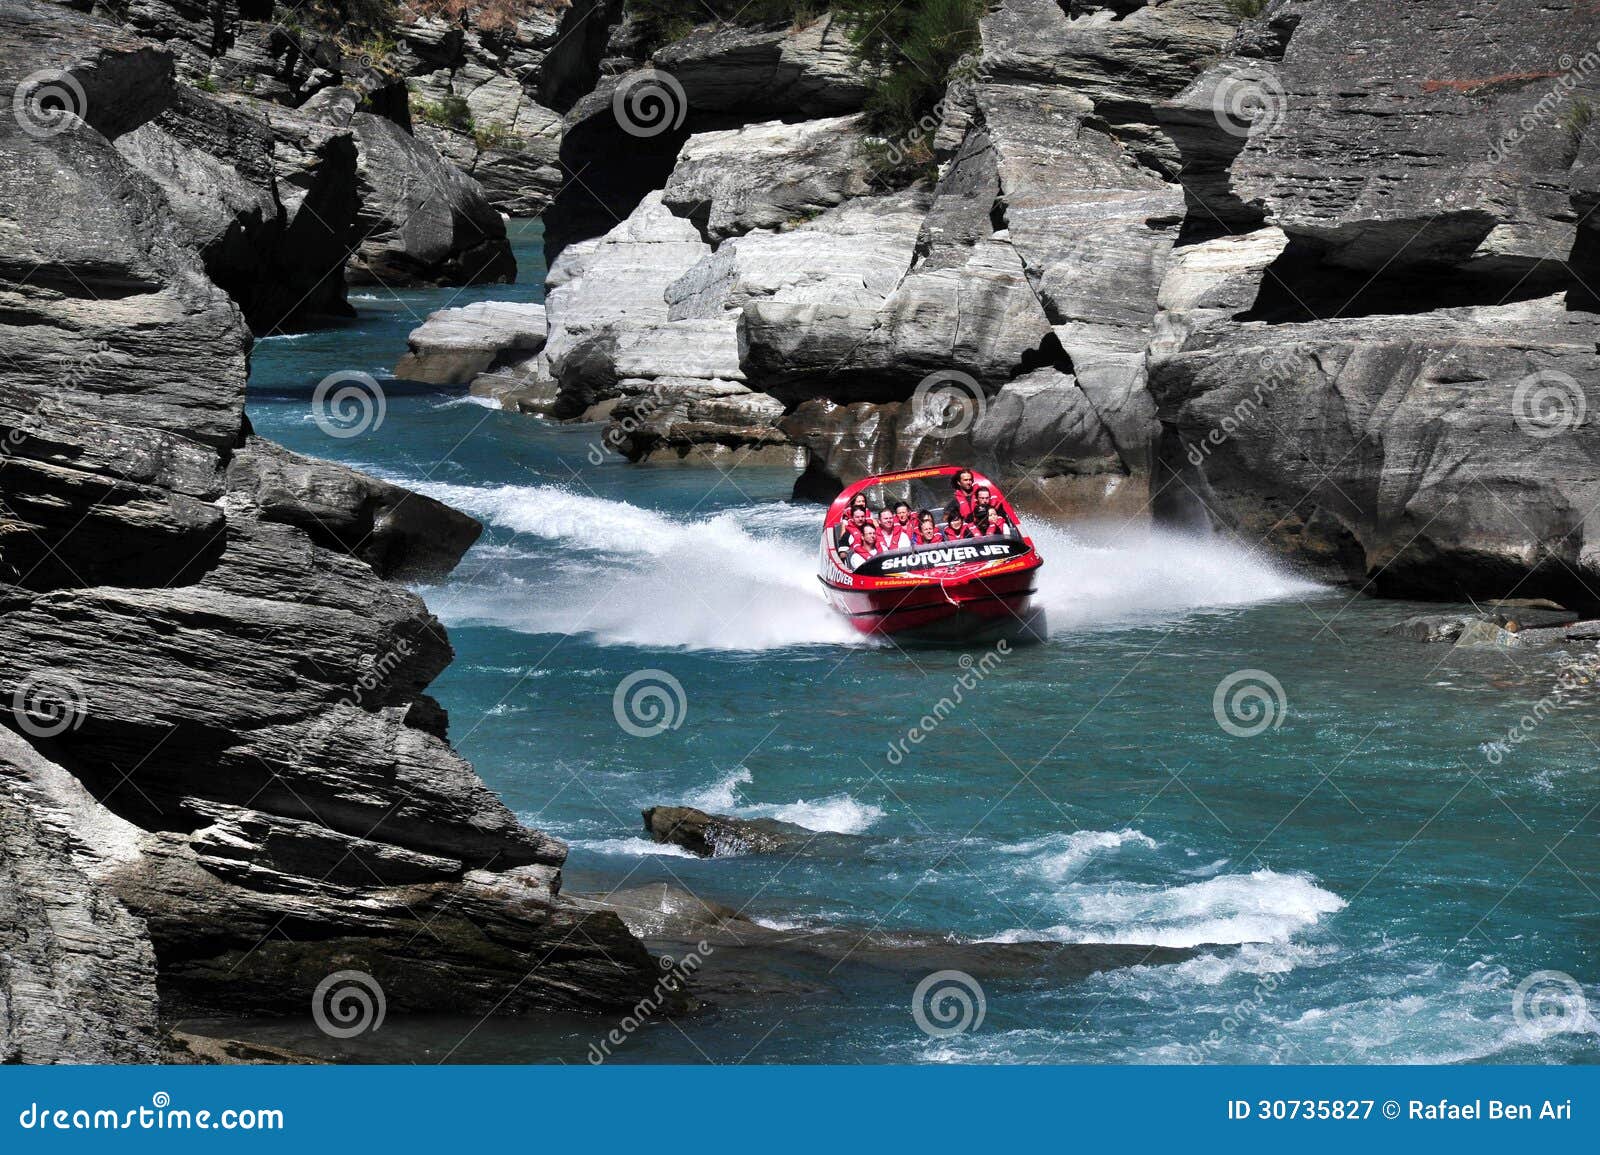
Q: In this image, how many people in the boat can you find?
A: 12